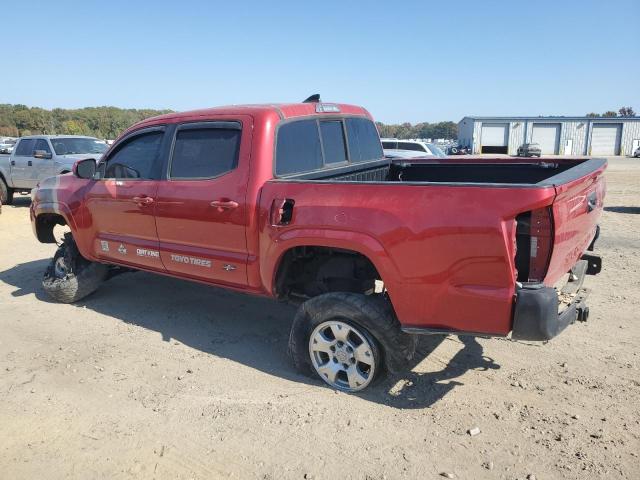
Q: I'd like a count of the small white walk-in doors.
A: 2